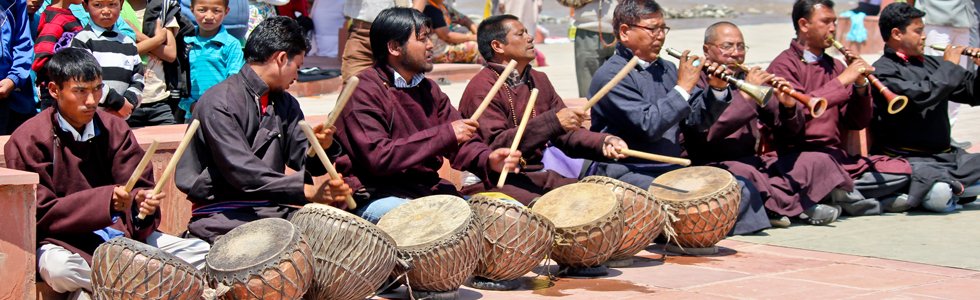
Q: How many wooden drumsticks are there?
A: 8